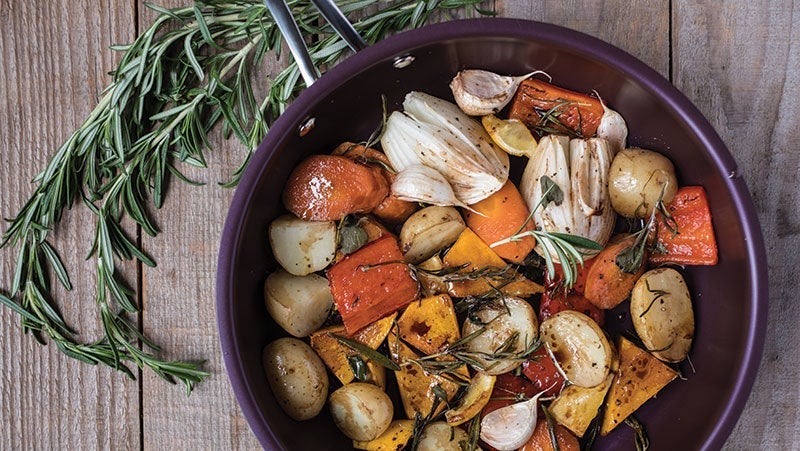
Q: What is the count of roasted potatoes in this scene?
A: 10